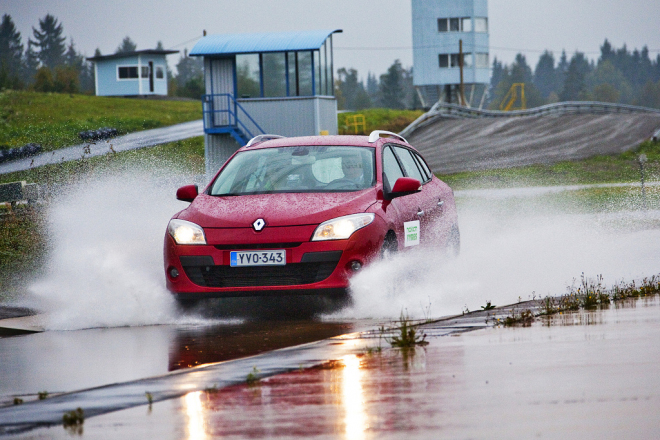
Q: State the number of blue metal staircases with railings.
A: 1